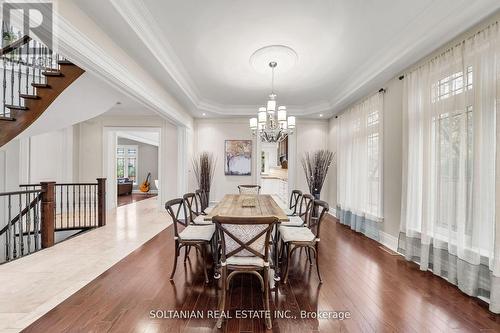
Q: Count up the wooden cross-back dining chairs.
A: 8